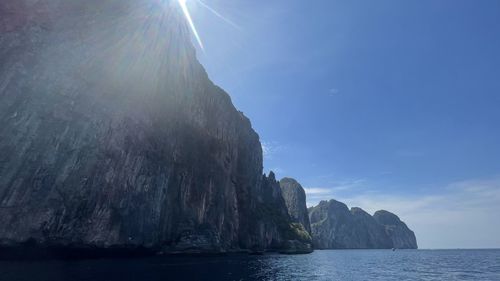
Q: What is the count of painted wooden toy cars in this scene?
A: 0